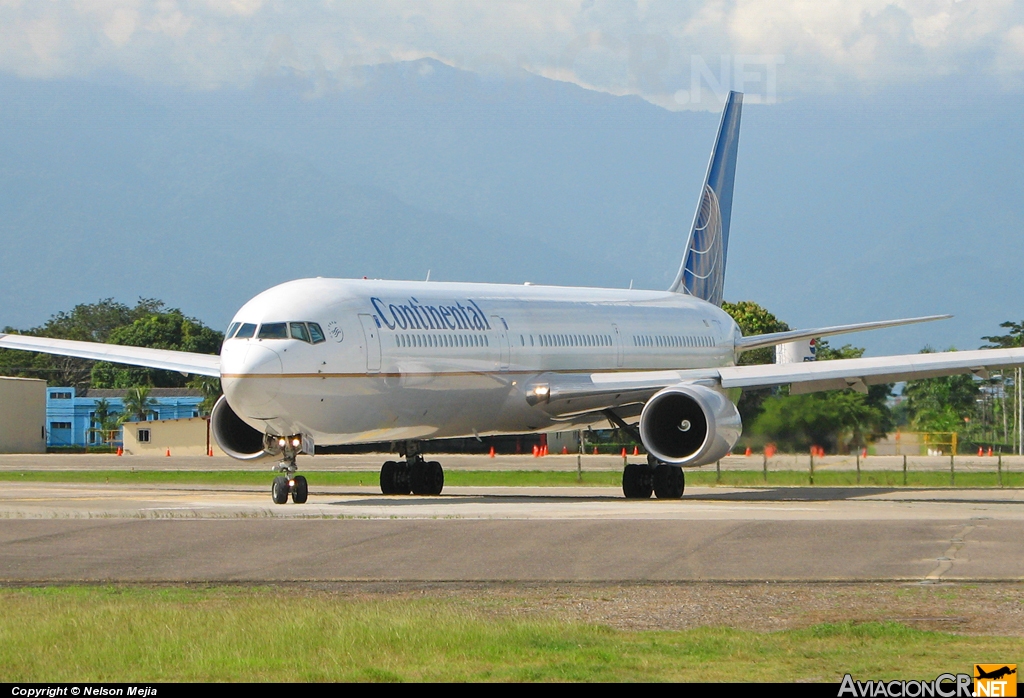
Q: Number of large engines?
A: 2